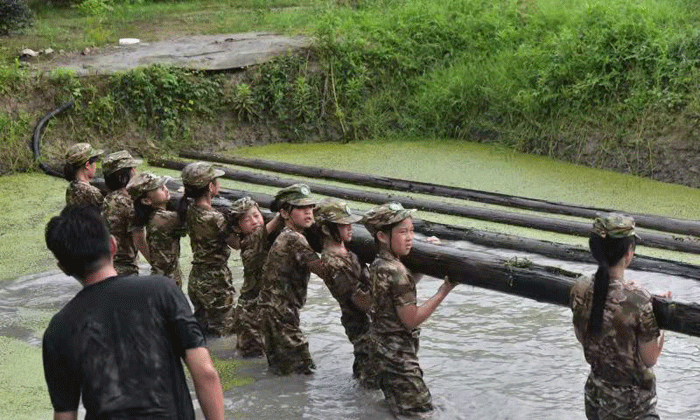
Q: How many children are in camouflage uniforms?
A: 9